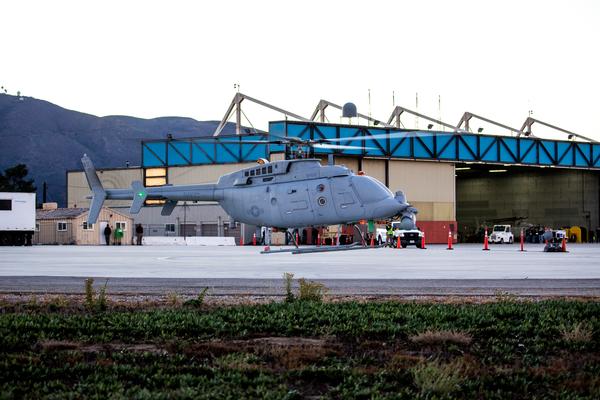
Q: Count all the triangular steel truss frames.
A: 5